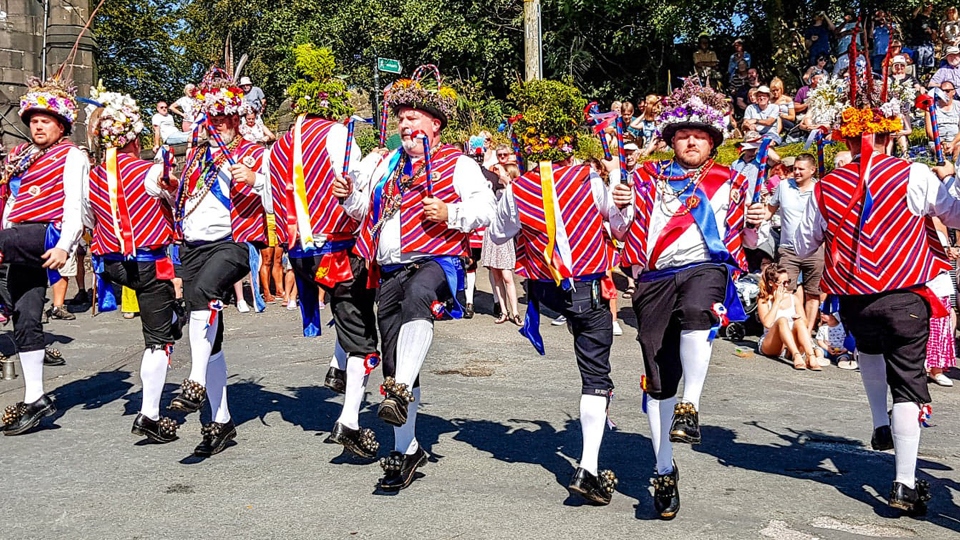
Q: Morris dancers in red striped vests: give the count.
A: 8